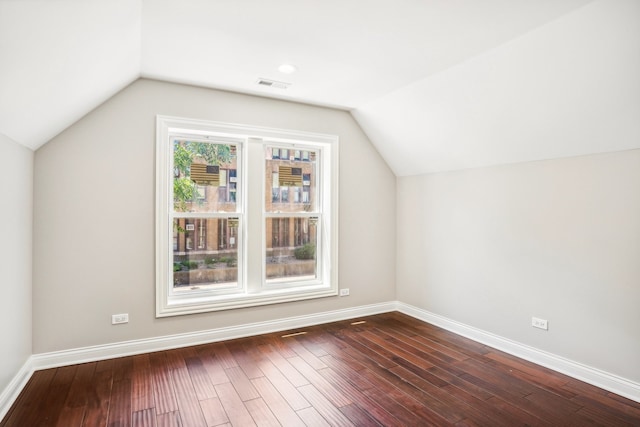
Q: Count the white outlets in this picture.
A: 3